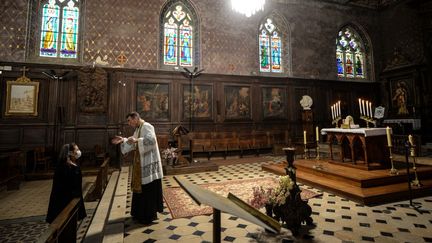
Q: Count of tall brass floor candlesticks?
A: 4